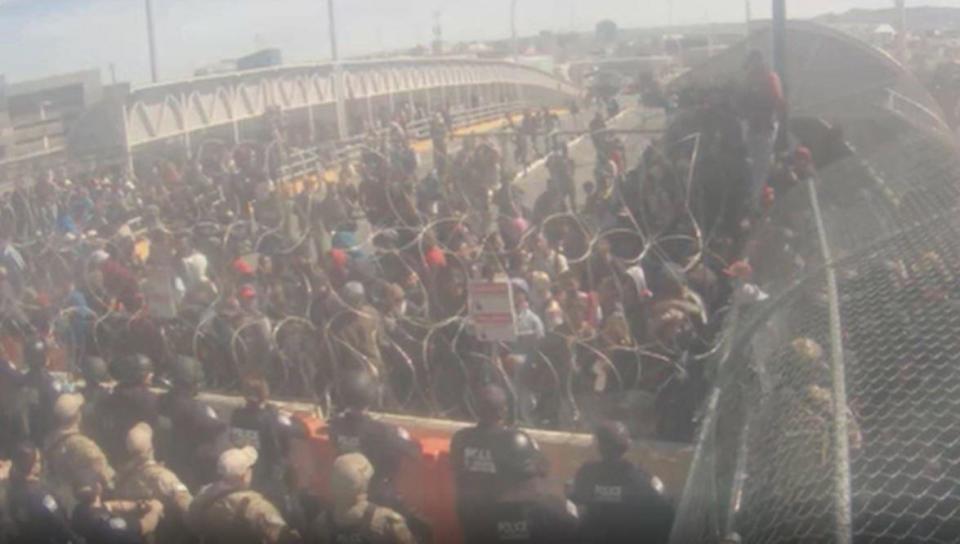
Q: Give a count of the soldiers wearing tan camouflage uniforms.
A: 4